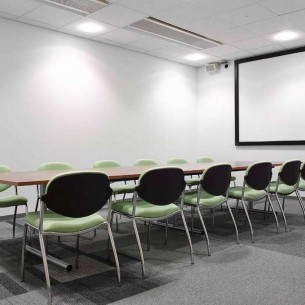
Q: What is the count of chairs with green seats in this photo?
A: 12